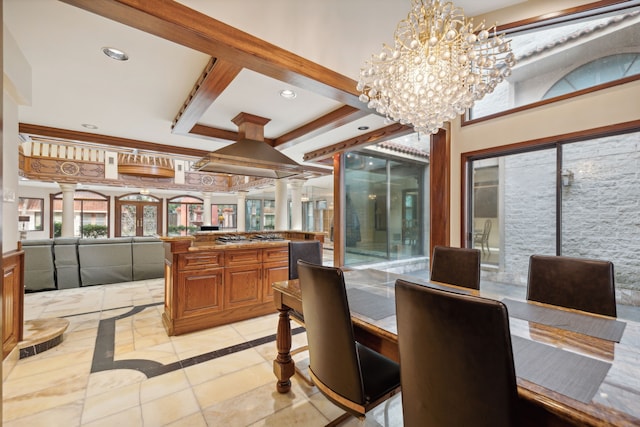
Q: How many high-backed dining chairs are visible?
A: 5